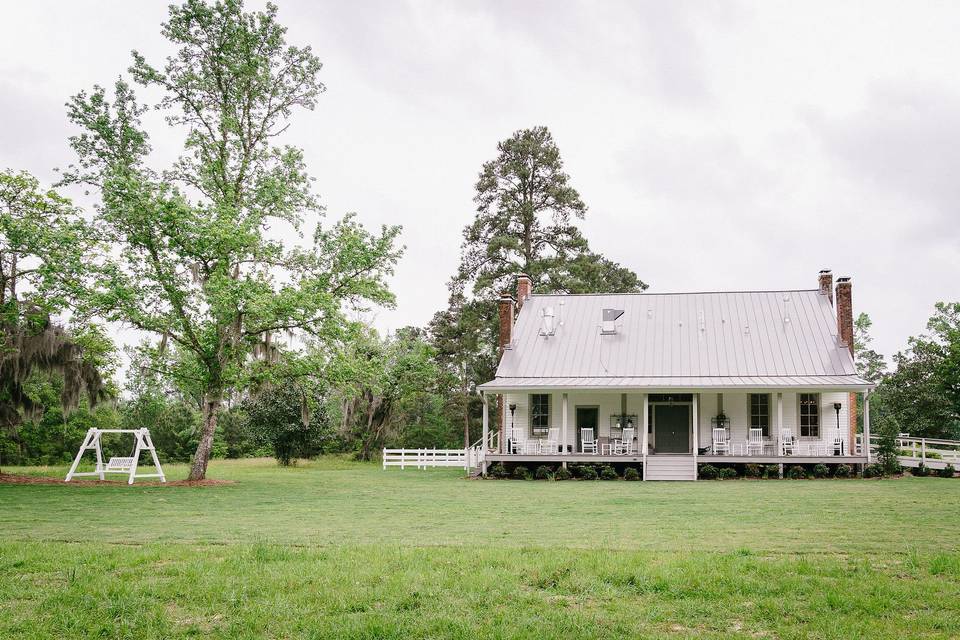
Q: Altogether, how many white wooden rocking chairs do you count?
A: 8